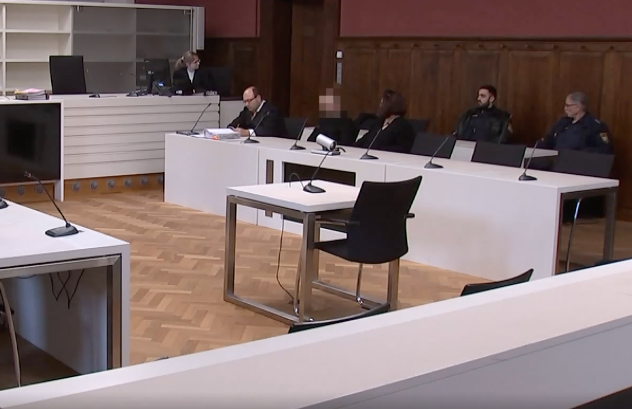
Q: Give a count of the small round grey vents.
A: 9